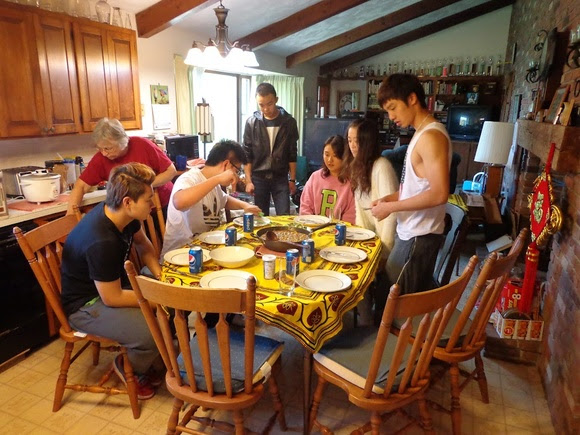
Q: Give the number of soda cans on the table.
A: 6